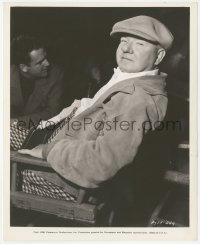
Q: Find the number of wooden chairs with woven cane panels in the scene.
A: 1